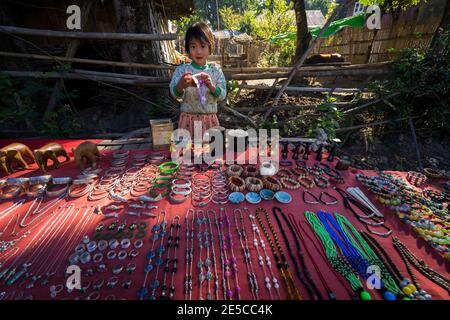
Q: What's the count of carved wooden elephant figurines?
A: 3